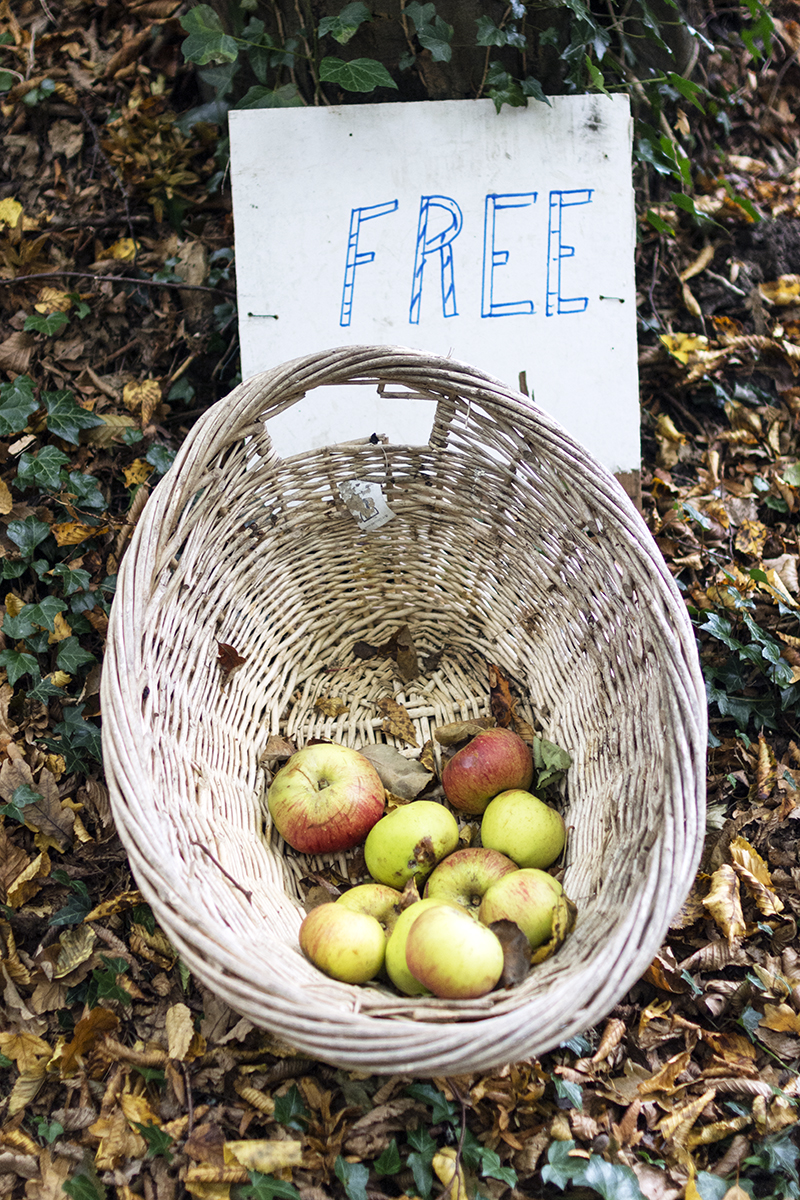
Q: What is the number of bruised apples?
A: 1